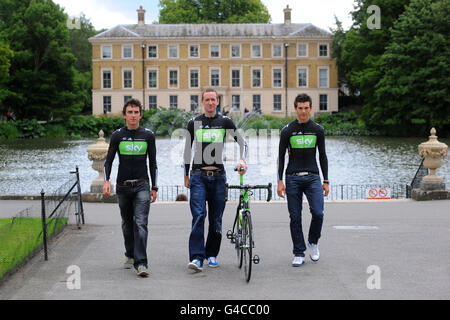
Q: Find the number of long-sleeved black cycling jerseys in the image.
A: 3